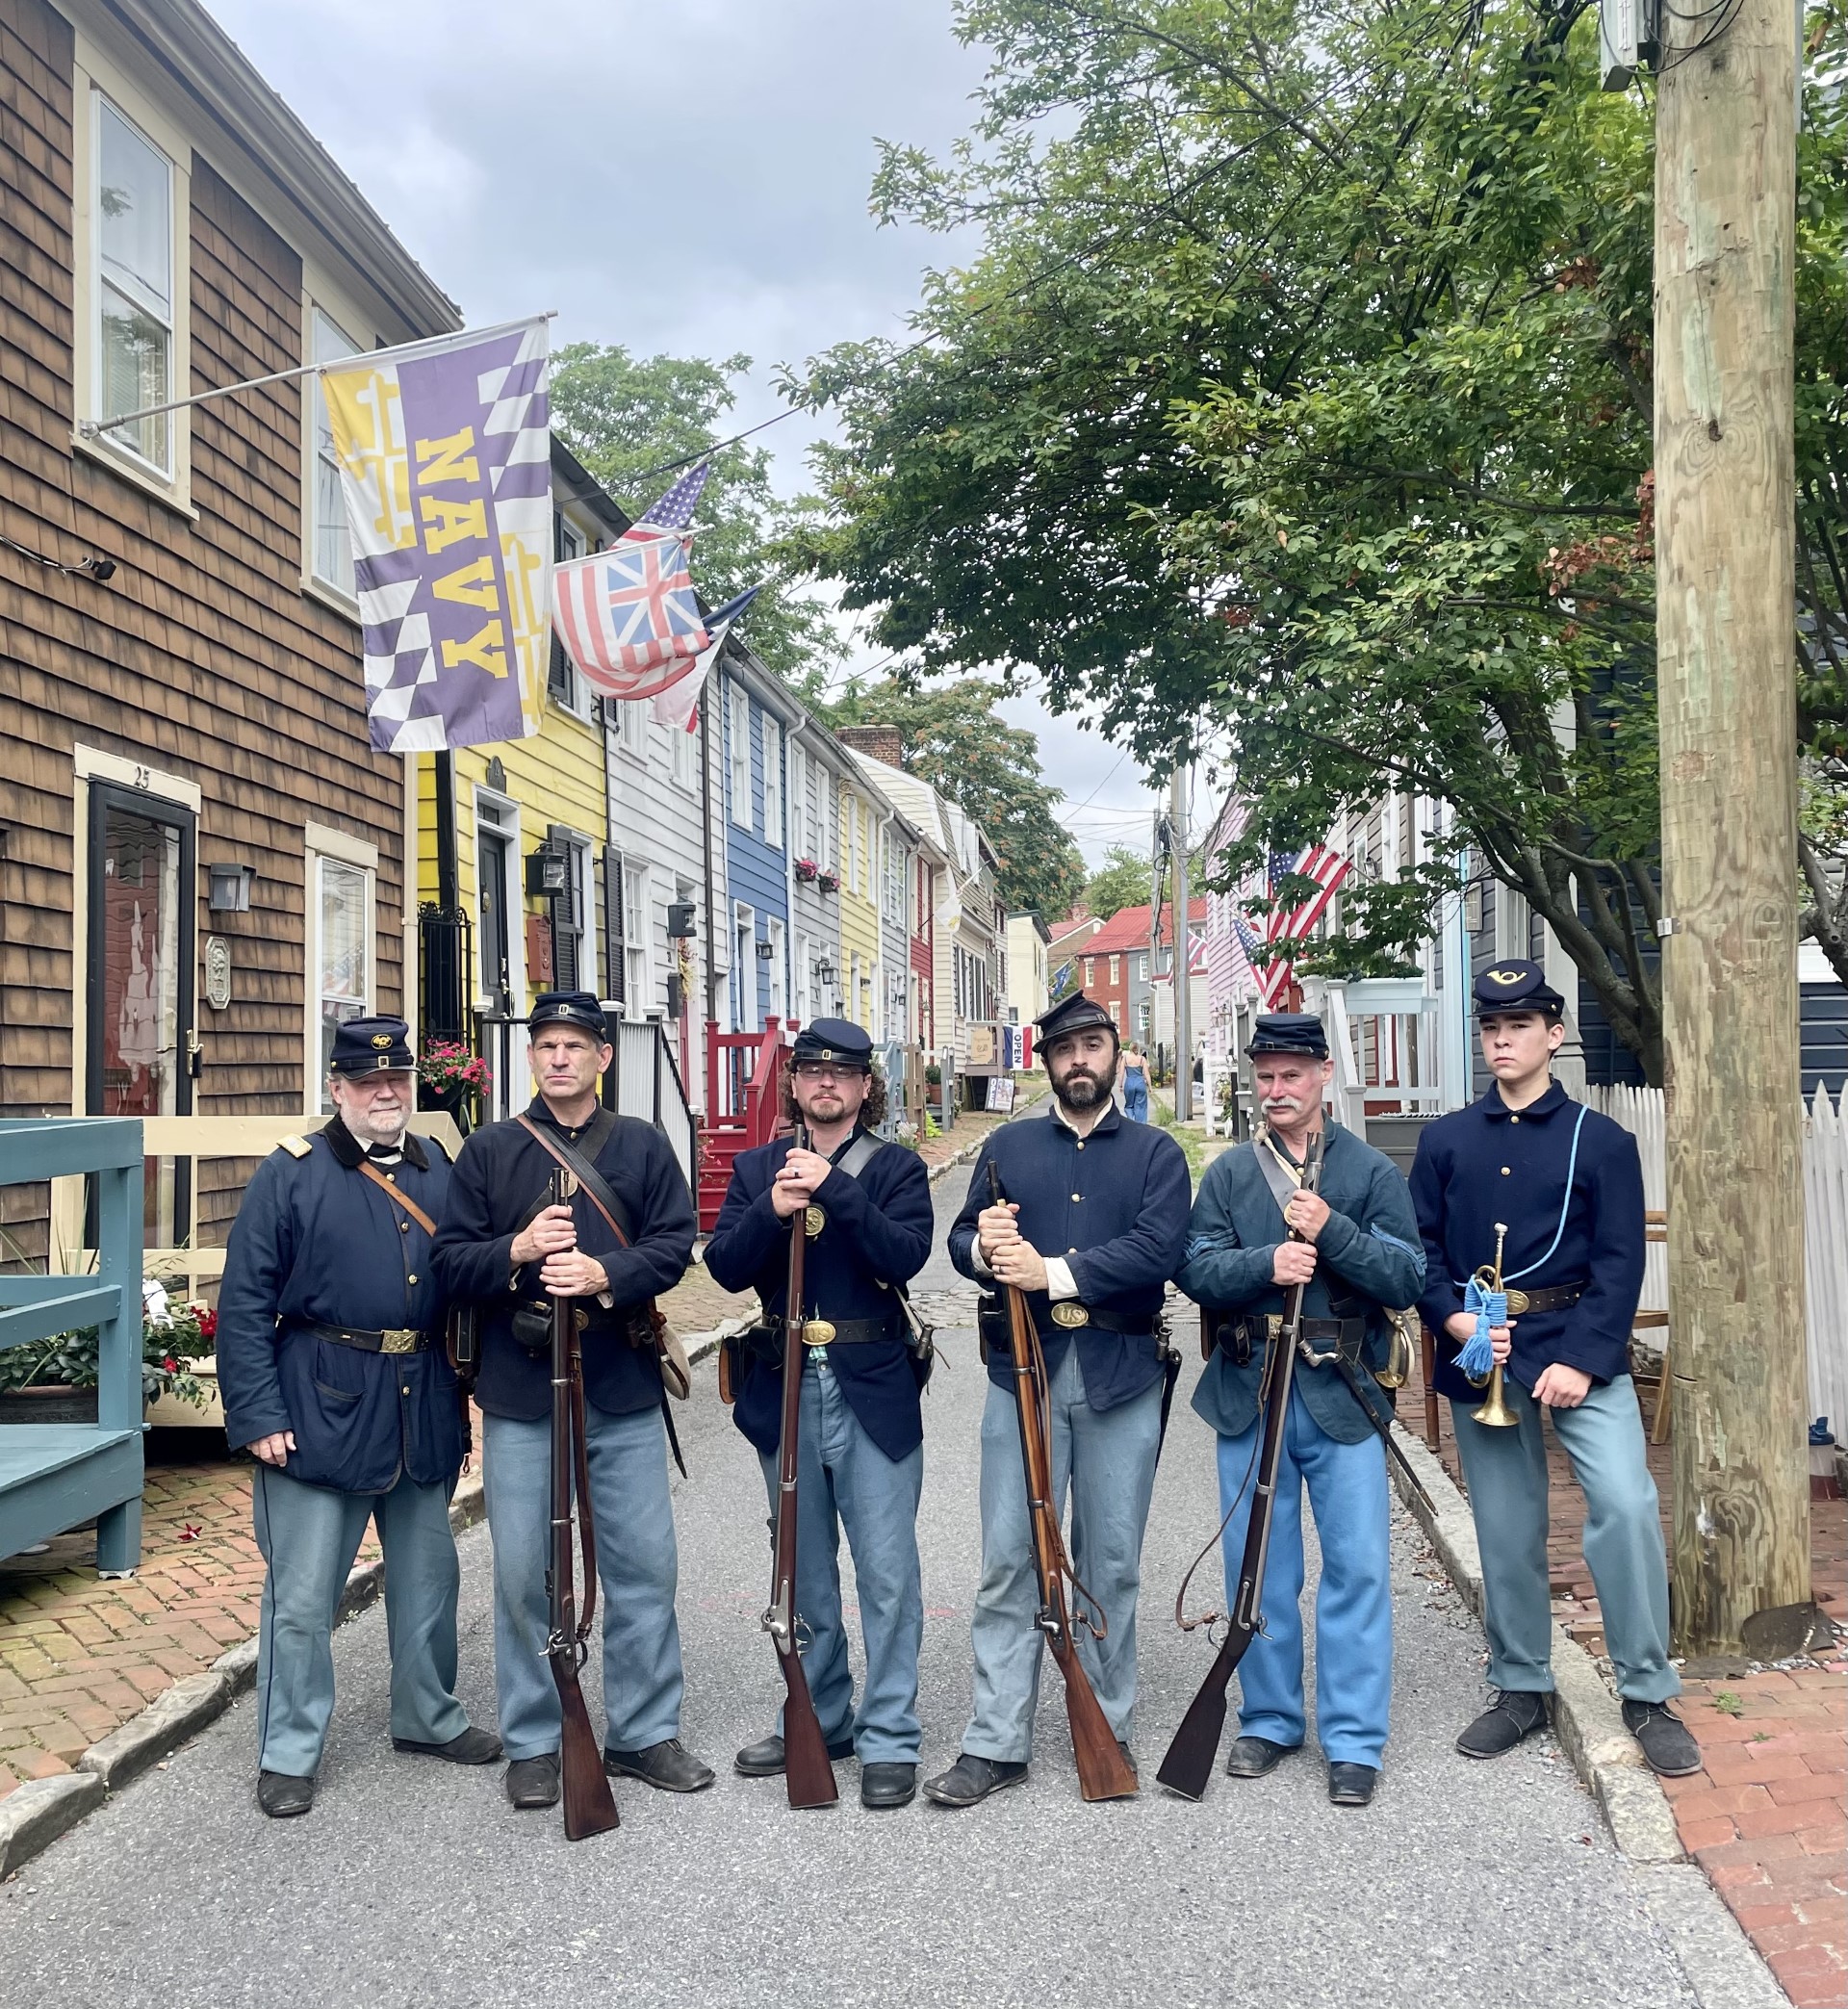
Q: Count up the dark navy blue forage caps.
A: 6